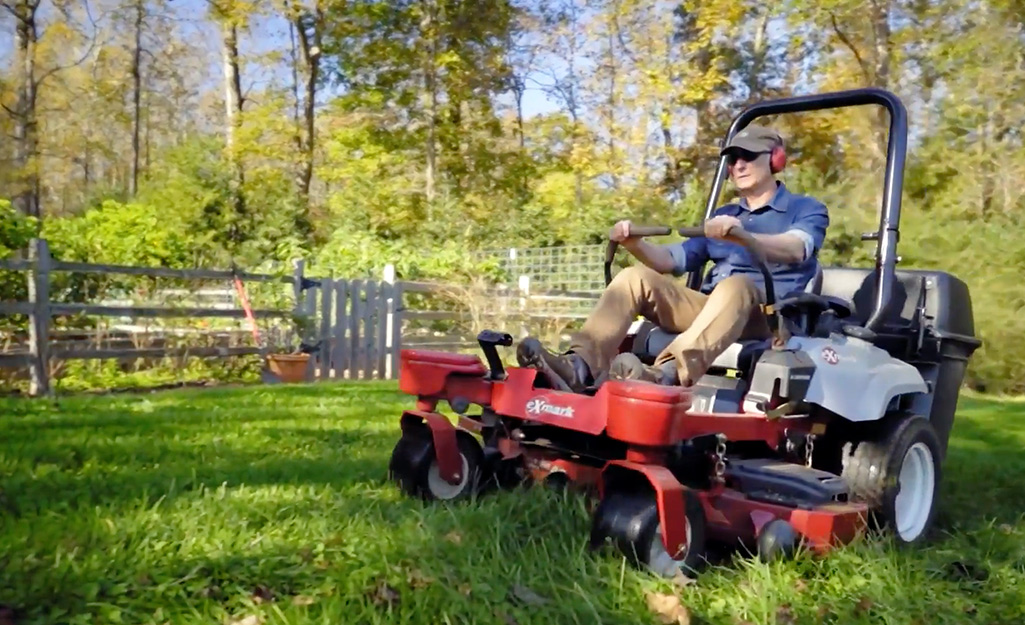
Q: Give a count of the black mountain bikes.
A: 0